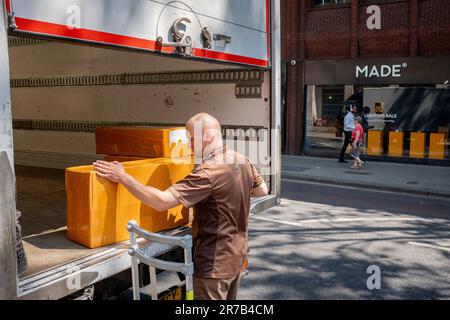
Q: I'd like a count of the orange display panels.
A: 4